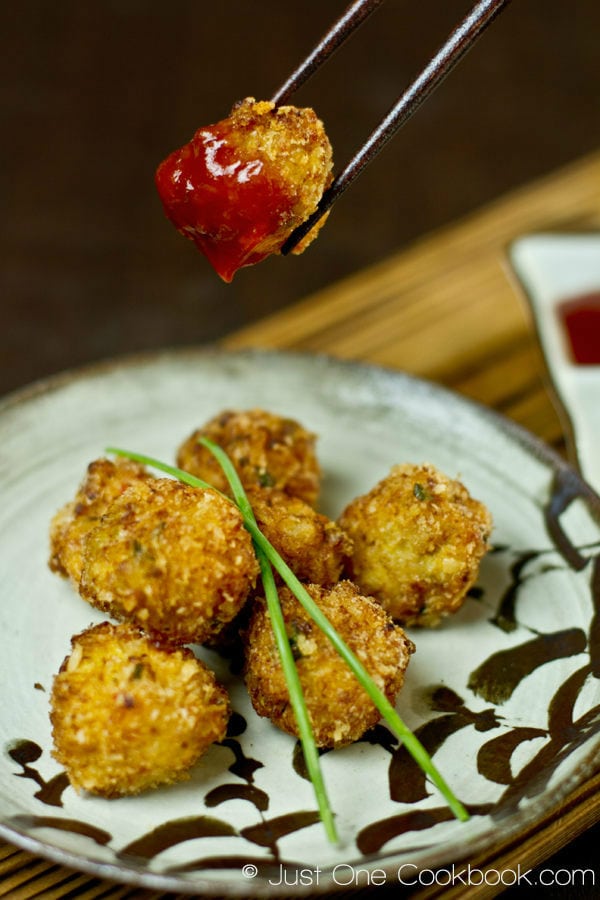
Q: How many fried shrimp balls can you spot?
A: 8